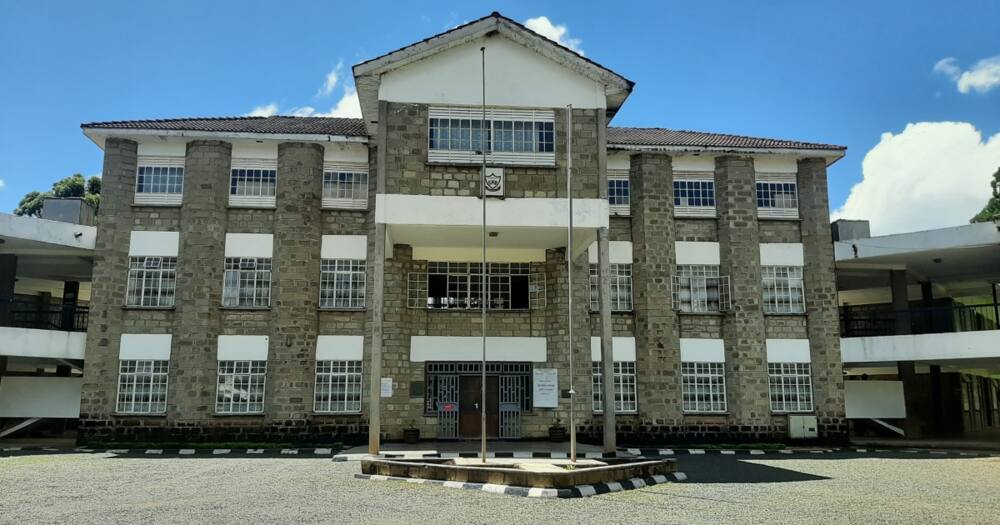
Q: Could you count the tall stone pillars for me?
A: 6